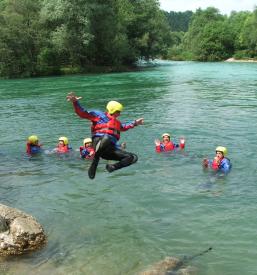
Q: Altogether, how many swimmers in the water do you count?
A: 5